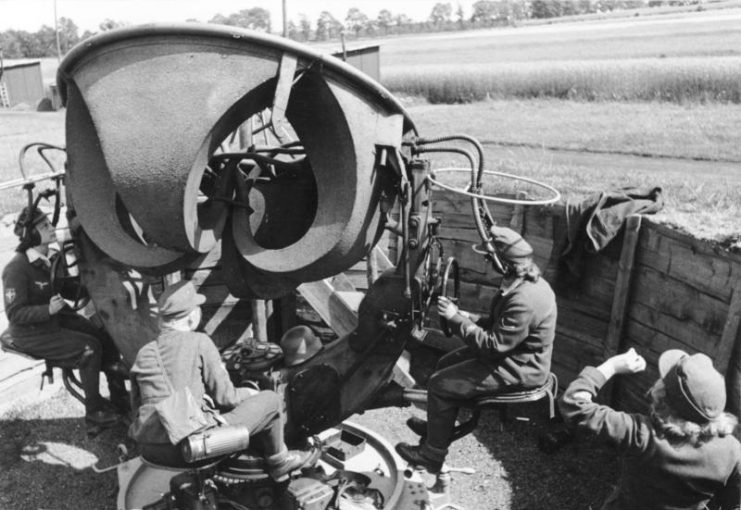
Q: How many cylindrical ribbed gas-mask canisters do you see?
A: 1